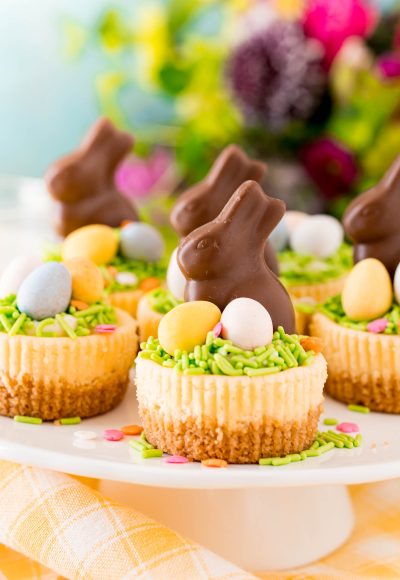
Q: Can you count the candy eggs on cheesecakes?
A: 13